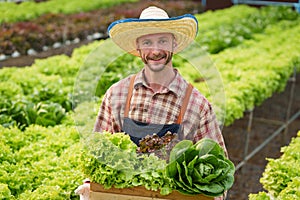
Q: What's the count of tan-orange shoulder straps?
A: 2